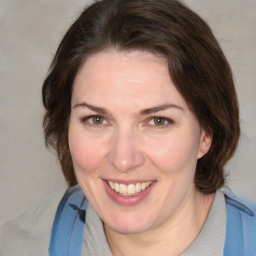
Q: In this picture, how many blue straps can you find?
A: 2